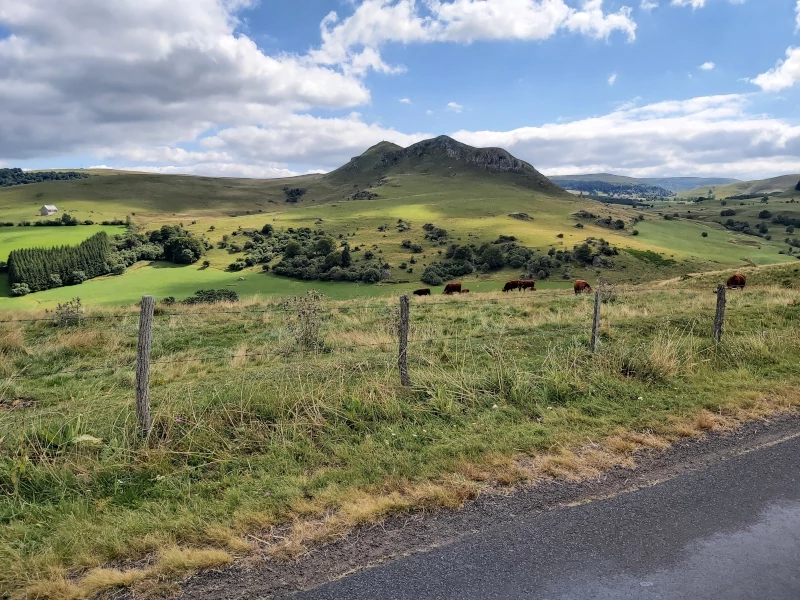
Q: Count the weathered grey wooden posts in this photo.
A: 4